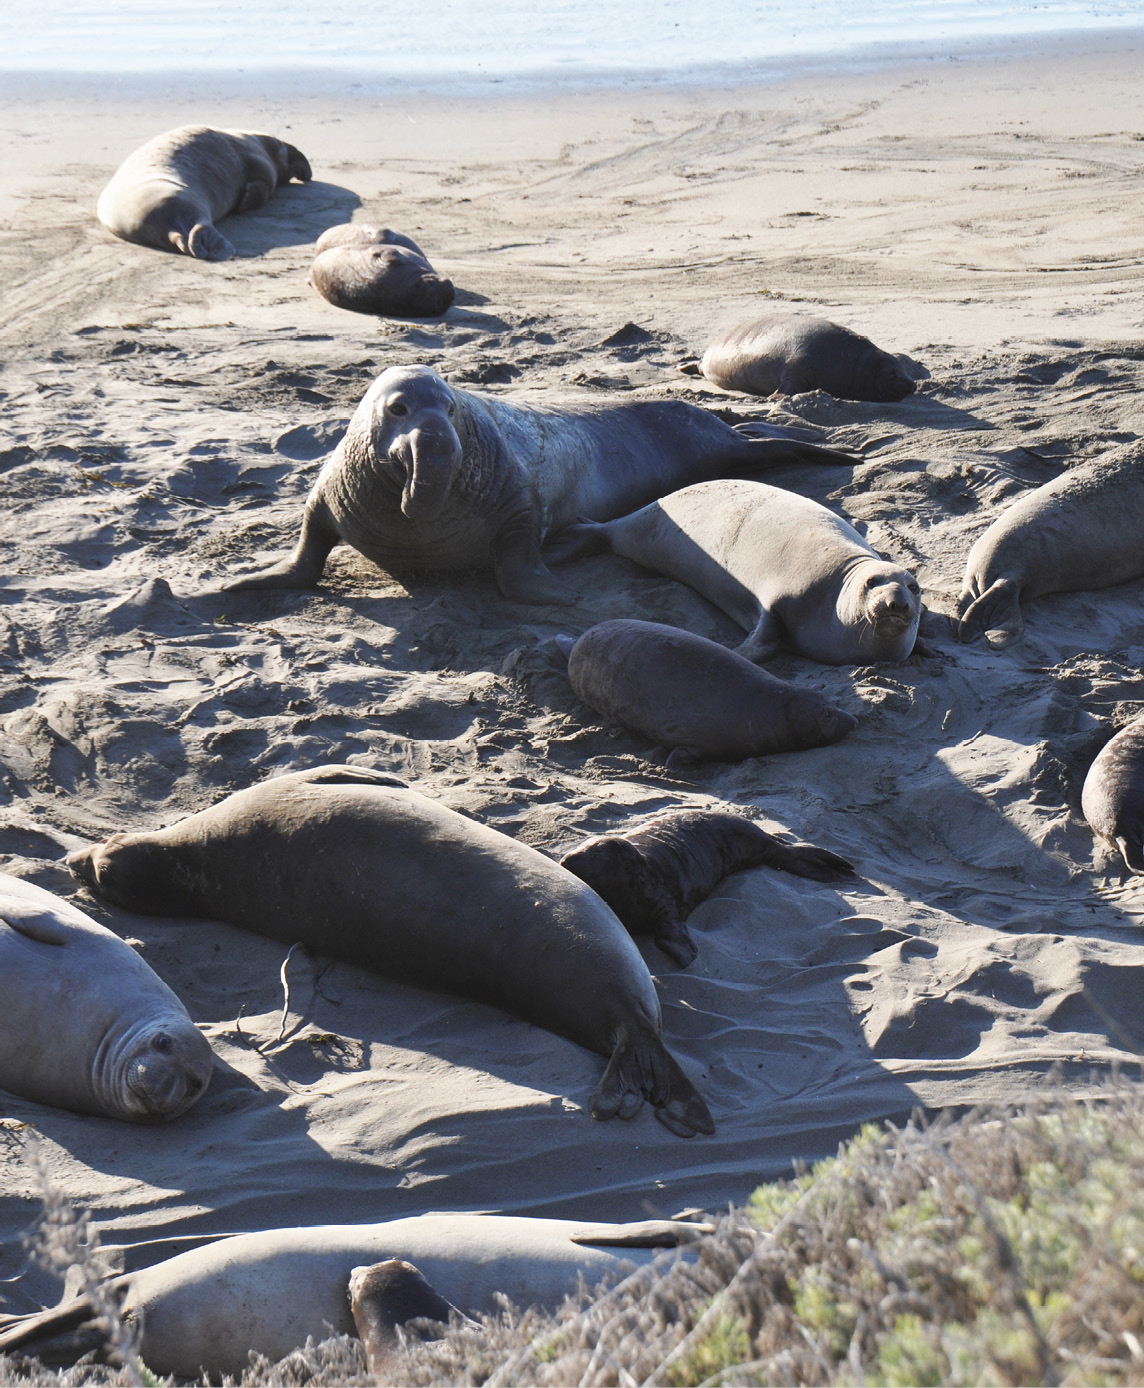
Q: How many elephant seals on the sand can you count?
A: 14